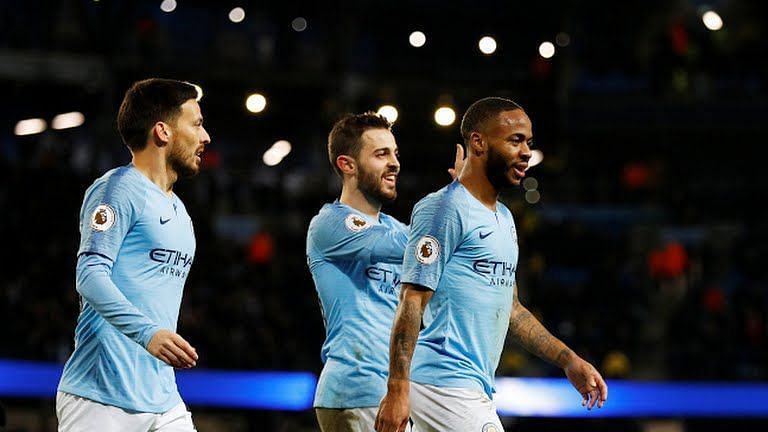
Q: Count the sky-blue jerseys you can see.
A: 3